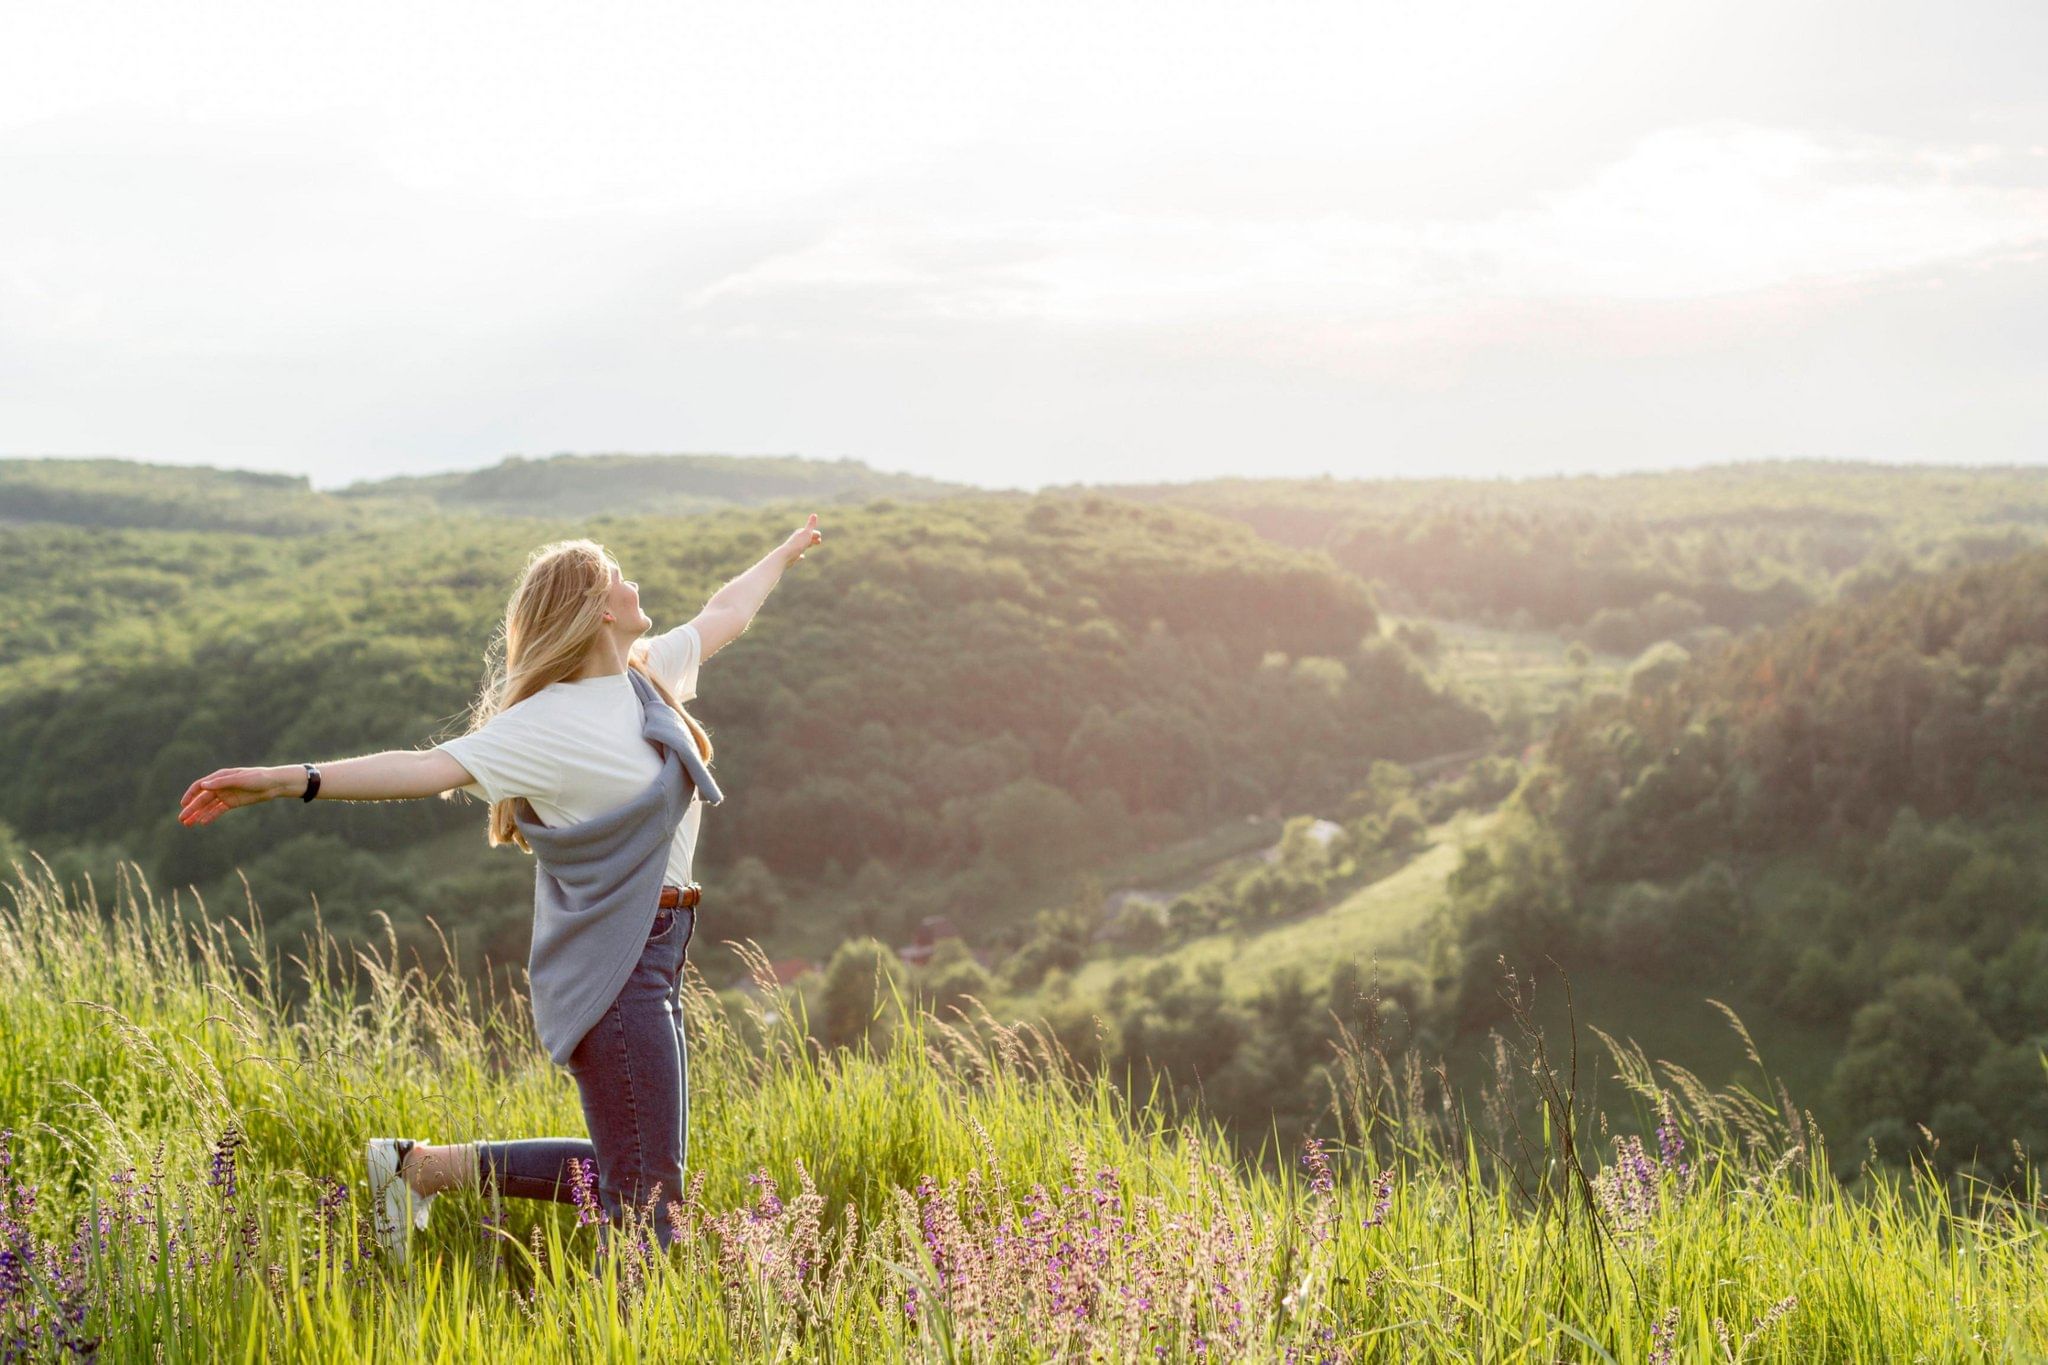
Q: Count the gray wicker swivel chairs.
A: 0